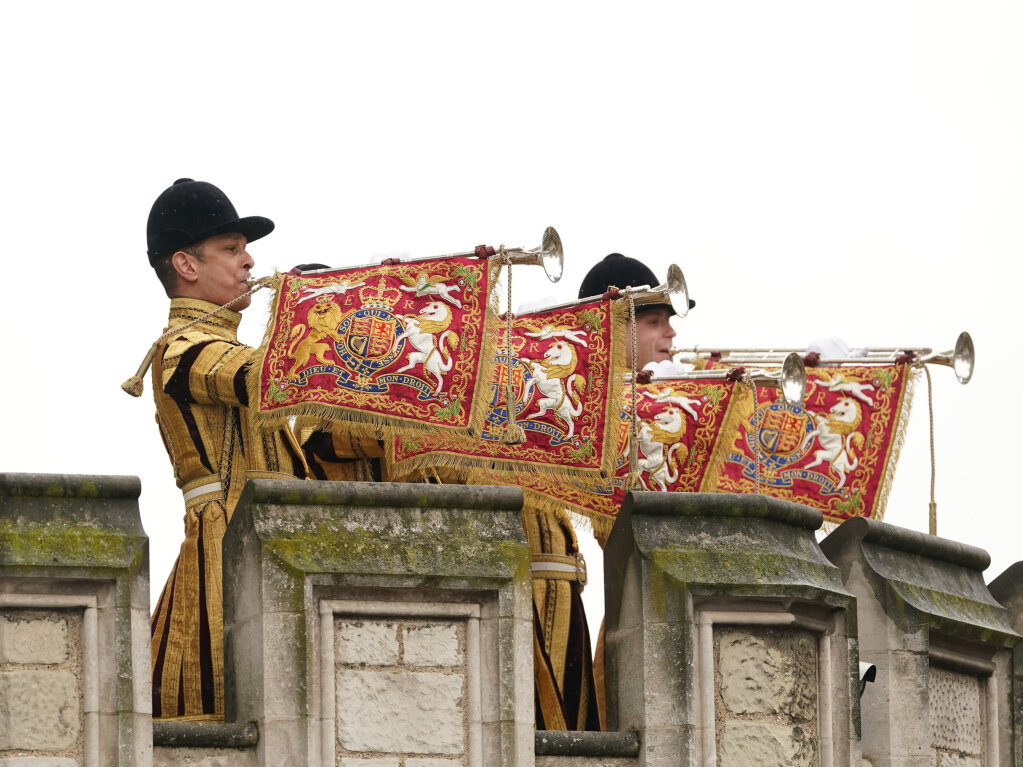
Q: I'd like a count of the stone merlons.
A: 5